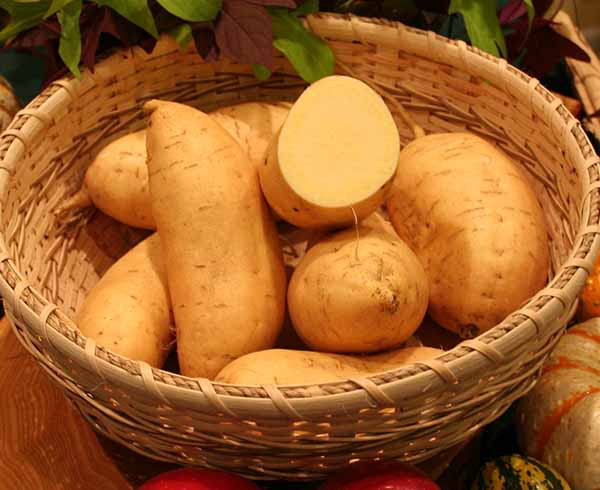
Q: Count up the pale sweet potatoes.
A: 7